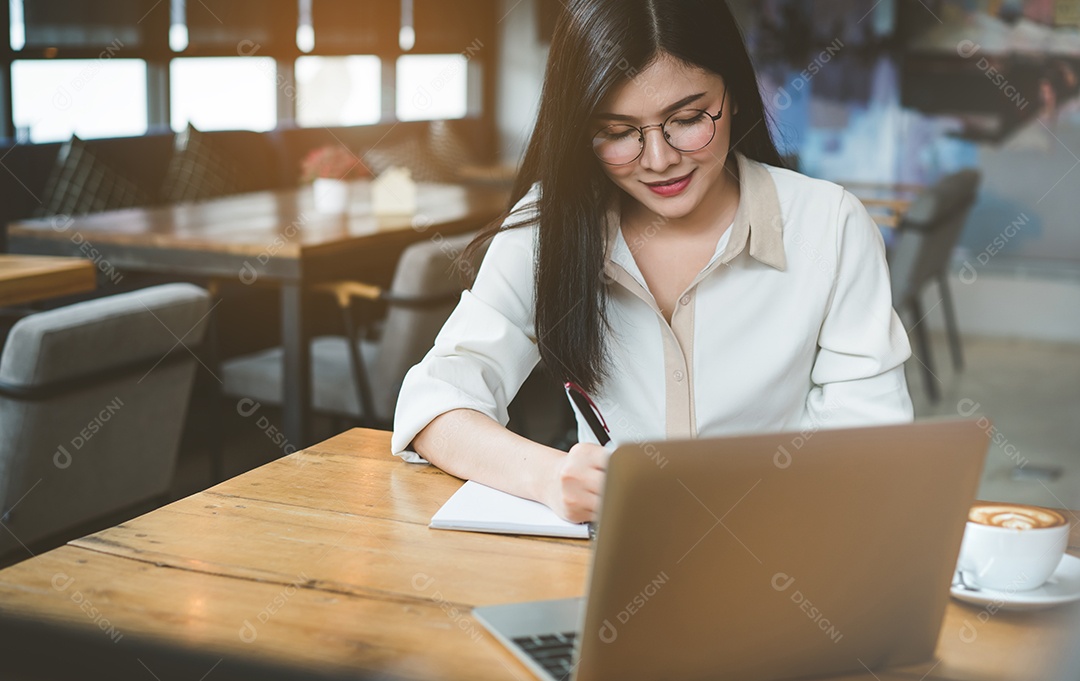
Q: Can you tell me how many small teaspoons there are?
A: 1